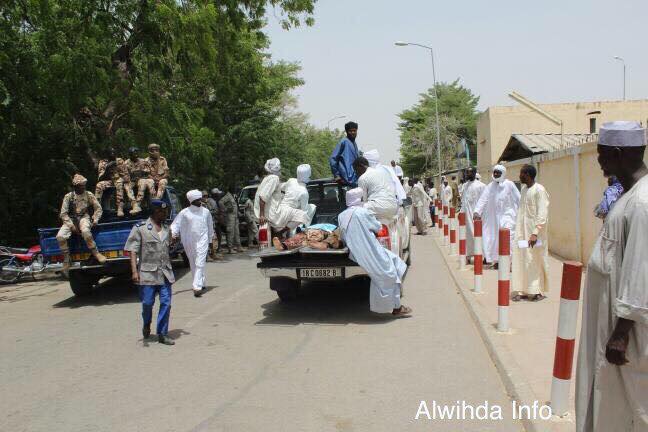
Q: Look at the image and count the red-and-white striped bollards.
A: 8